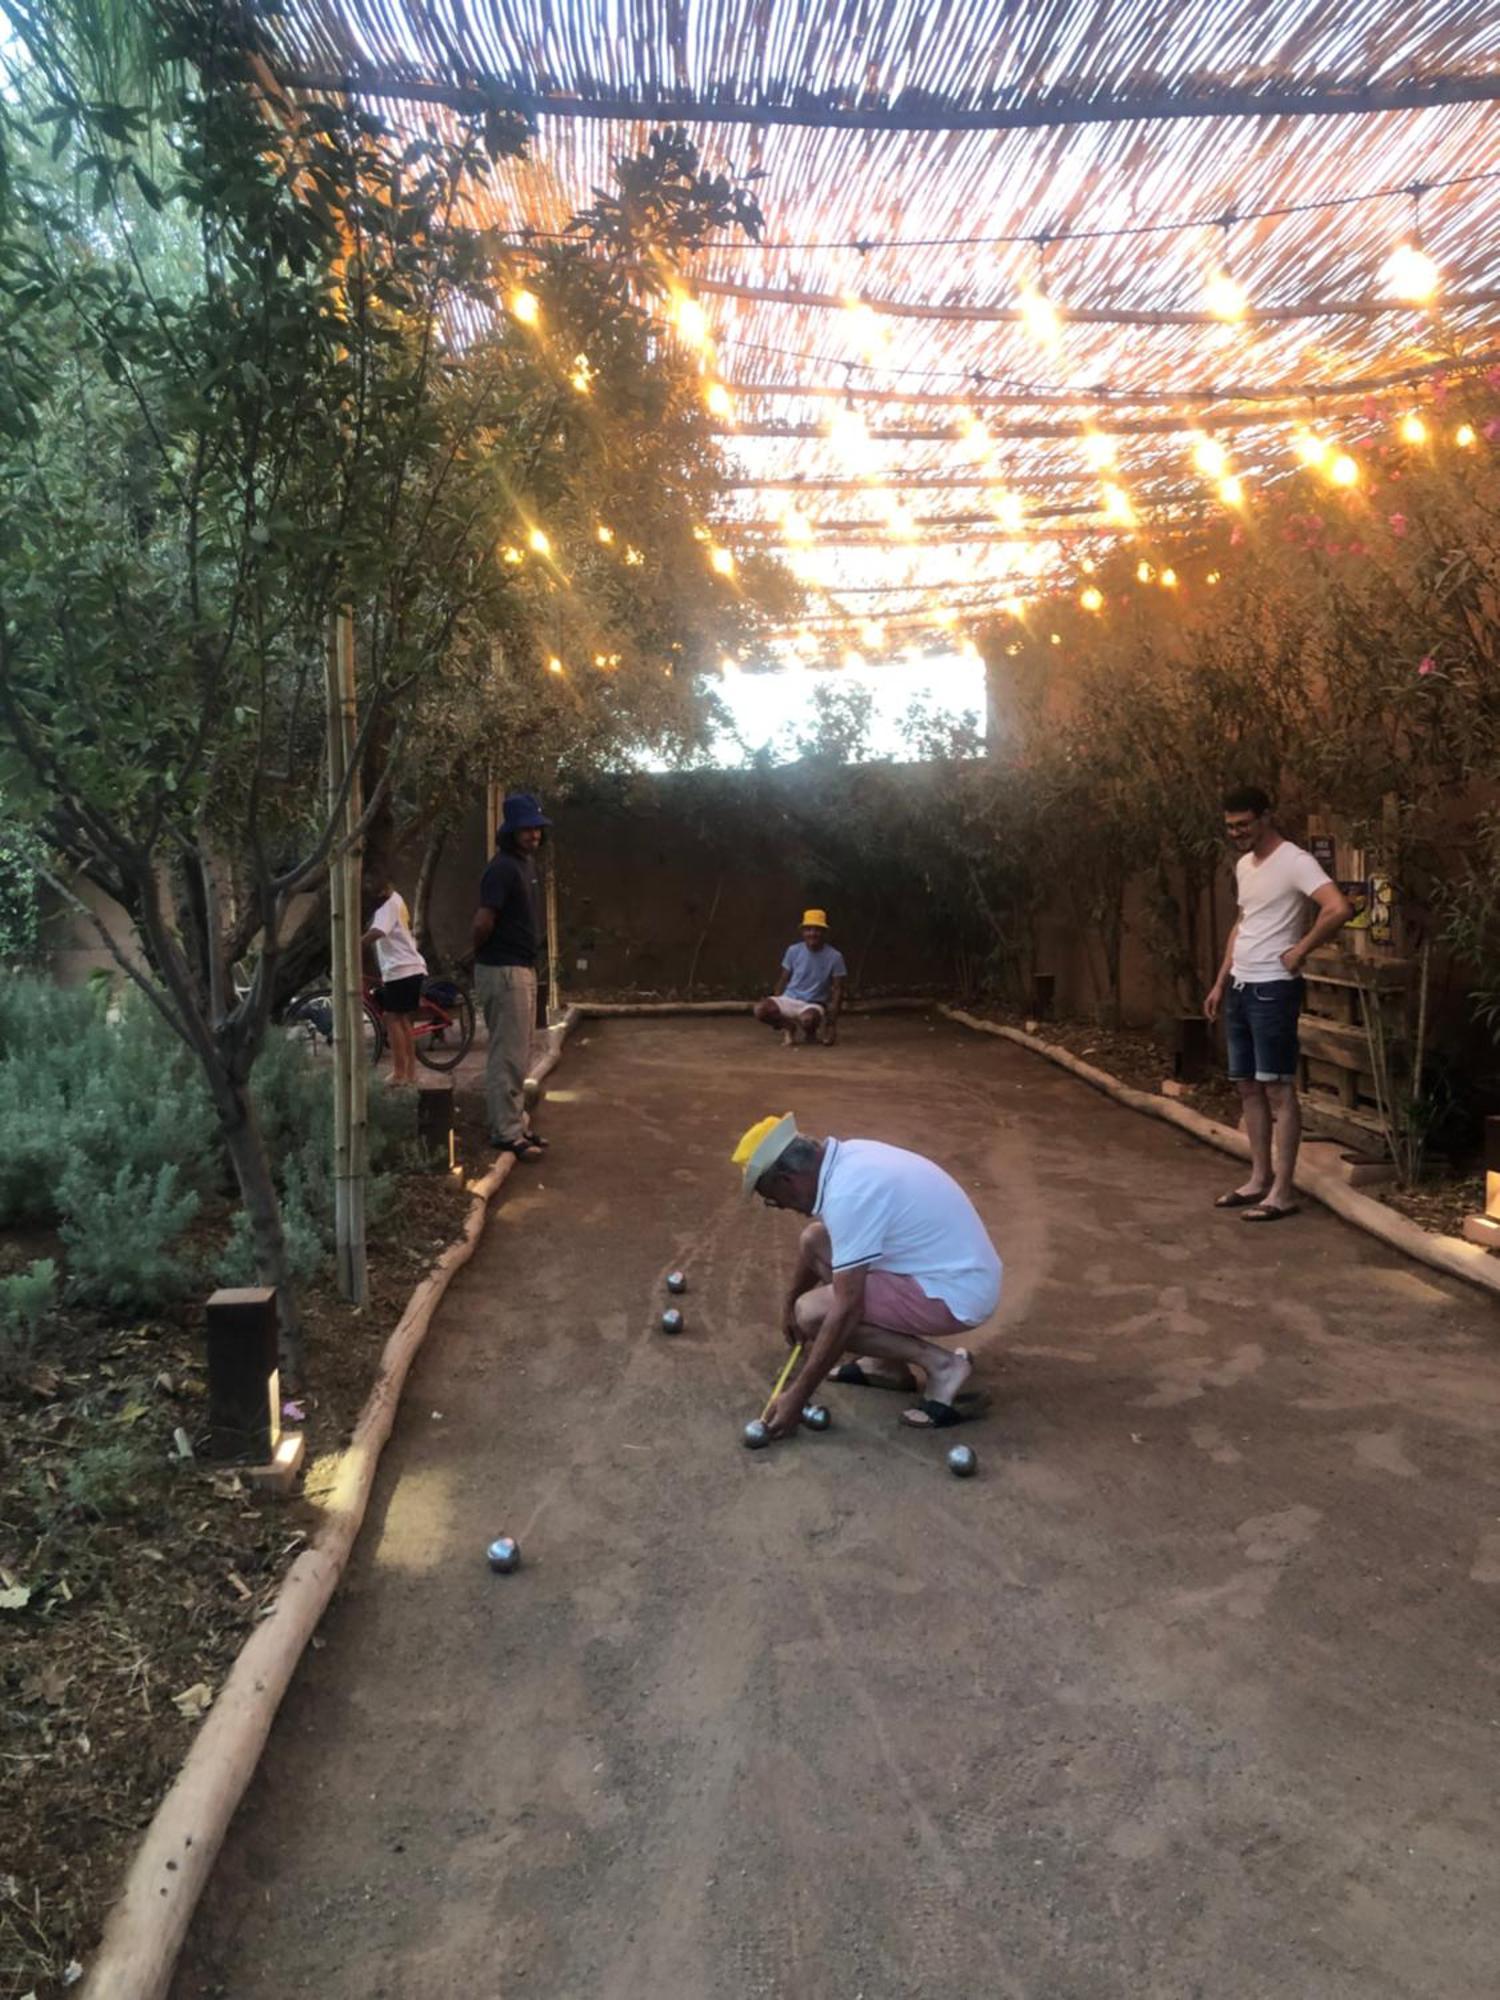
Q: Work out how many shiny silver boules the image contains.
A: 6